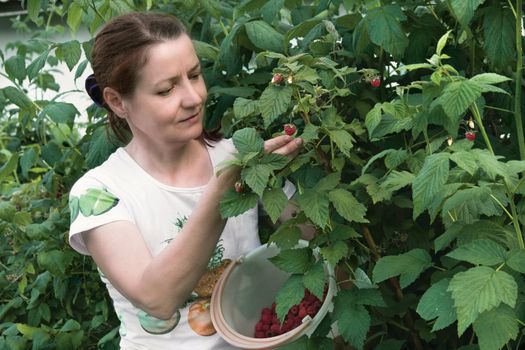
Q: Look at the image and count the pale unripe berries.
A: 3